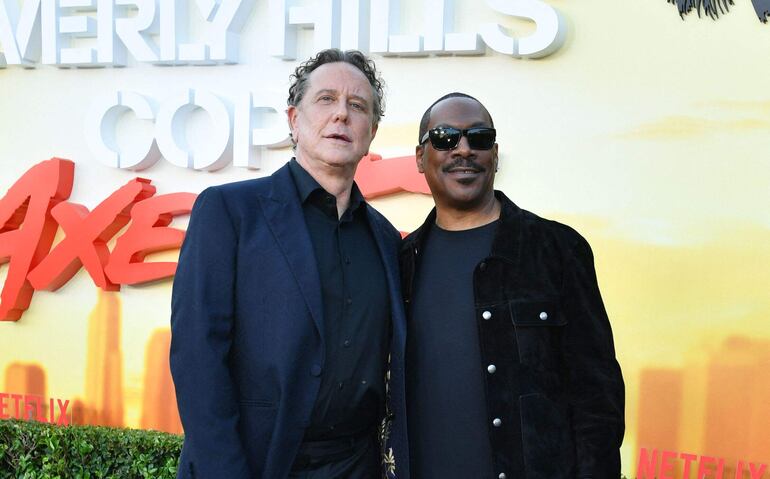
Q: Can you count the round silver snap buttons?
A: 5